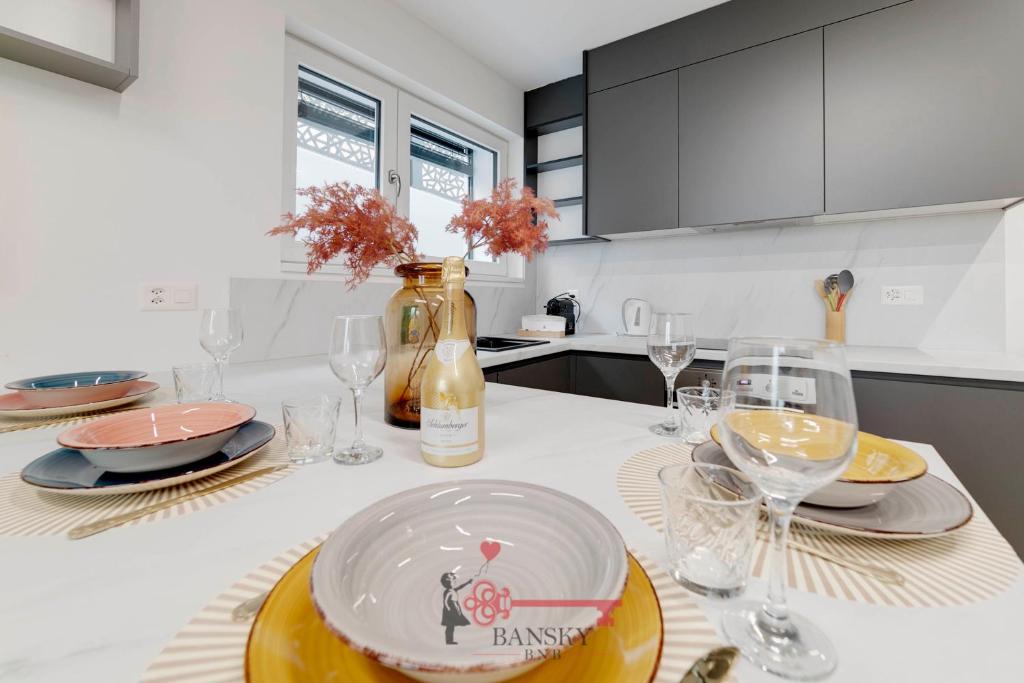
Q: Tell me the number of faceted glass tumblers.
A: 4